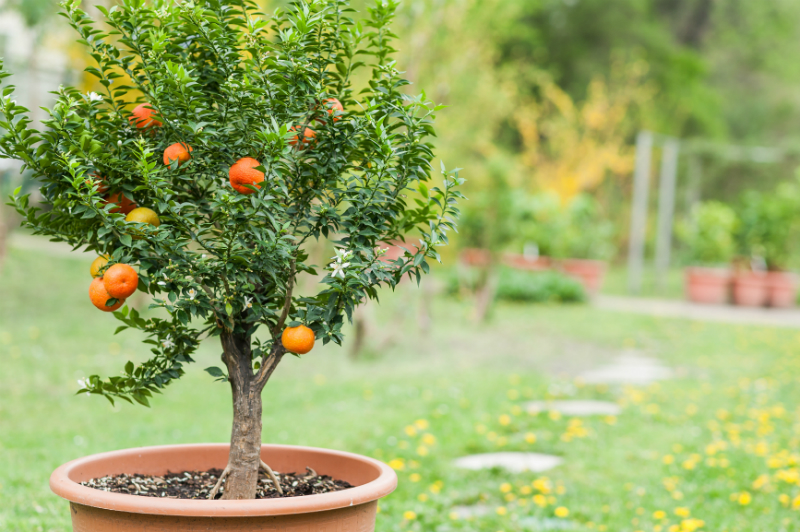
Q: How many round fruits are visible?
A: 12